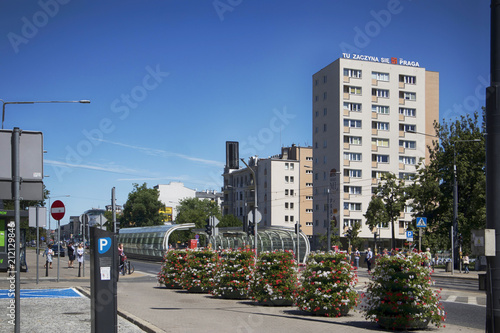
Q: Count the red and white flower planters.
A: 6